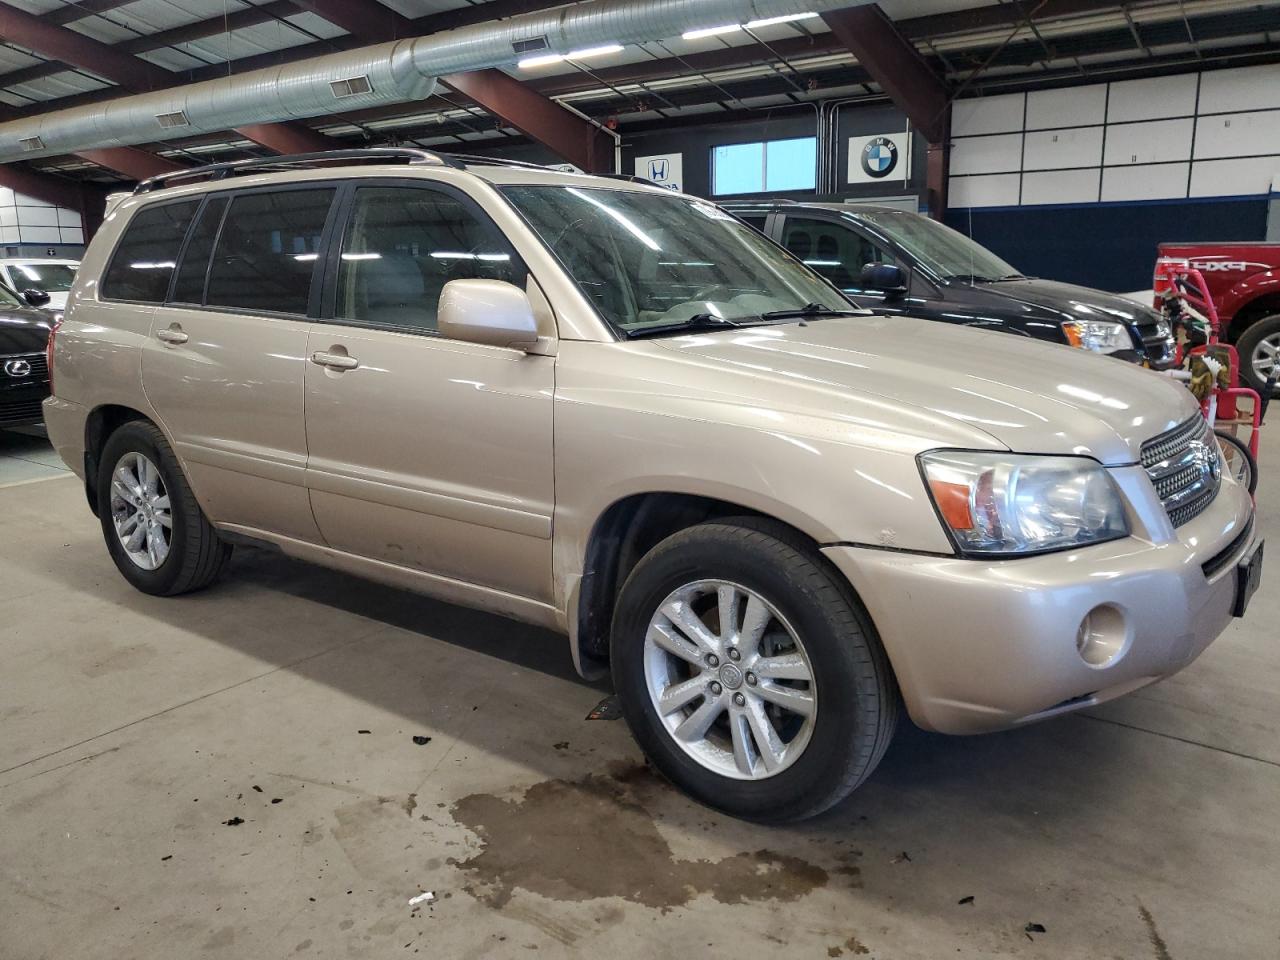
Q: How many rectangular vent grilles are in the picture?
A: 4